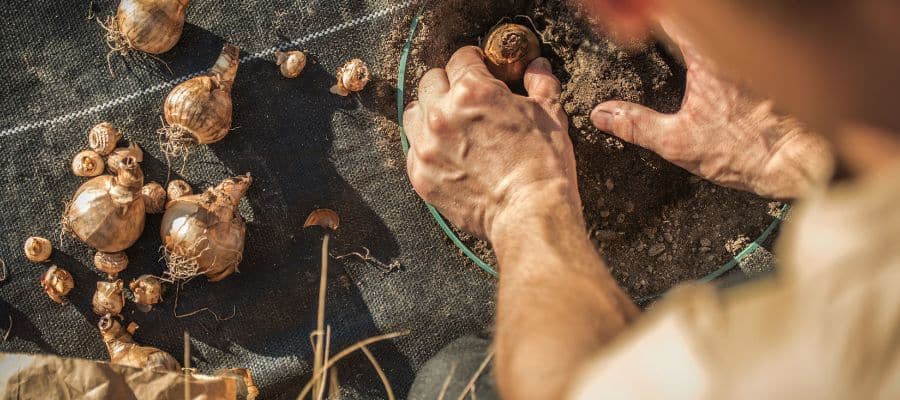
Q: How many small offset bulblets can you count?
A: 12